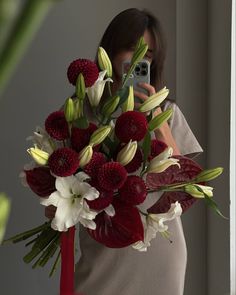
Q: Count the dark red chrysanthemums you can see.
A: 11